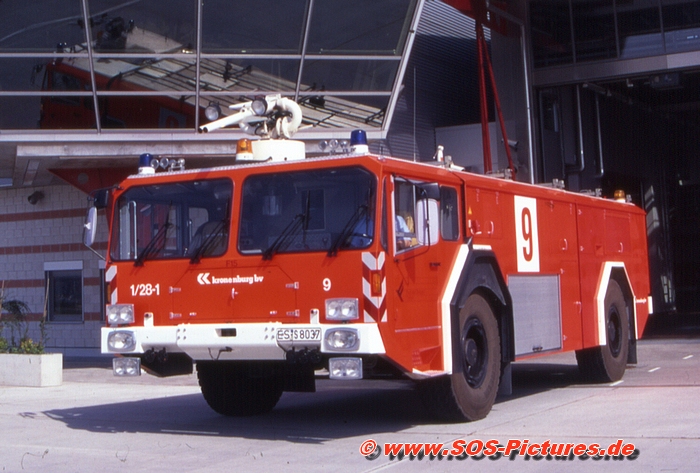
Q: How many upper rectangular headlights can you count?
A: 2